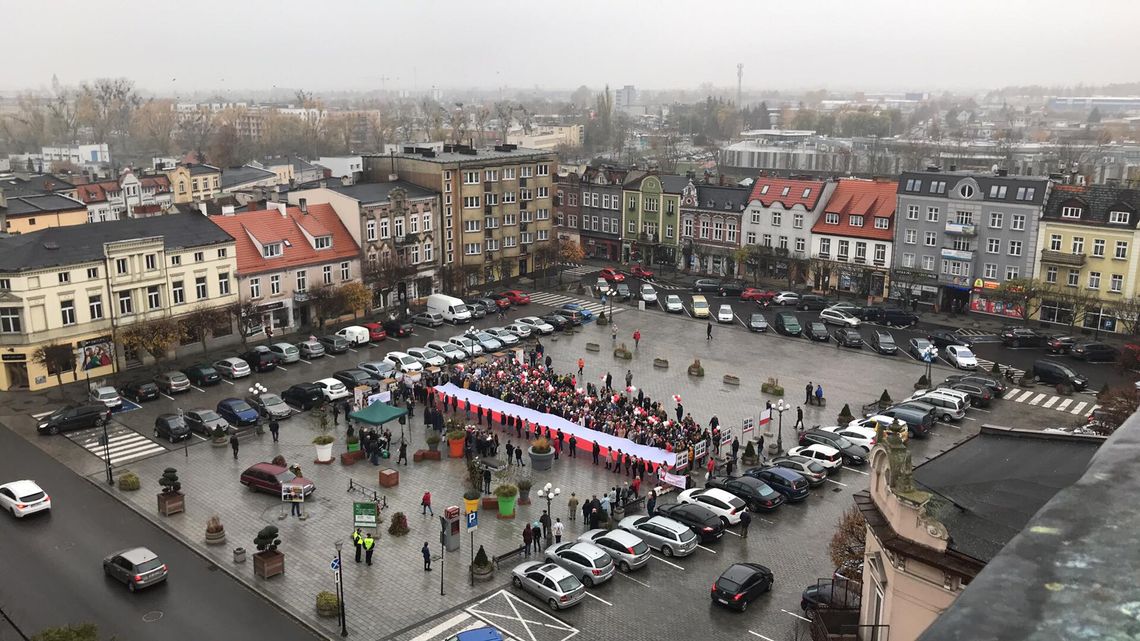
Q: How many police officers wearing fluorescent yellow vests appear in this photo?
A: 2